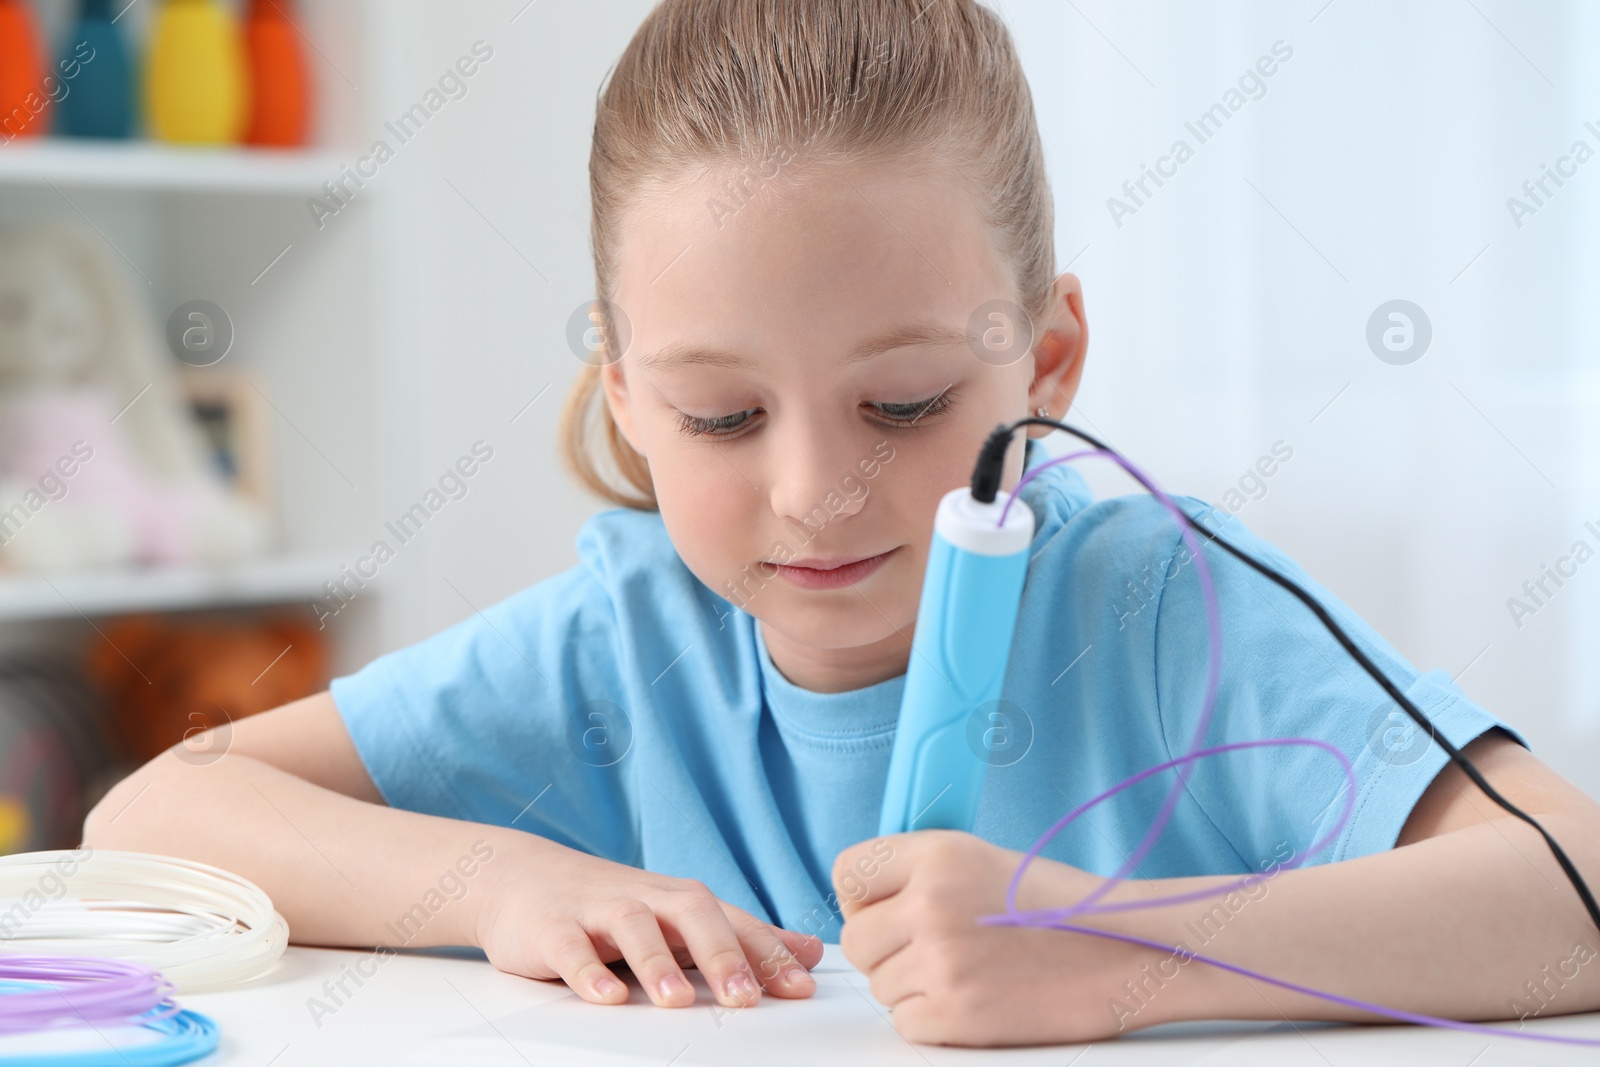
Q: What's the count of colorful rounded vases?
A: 4